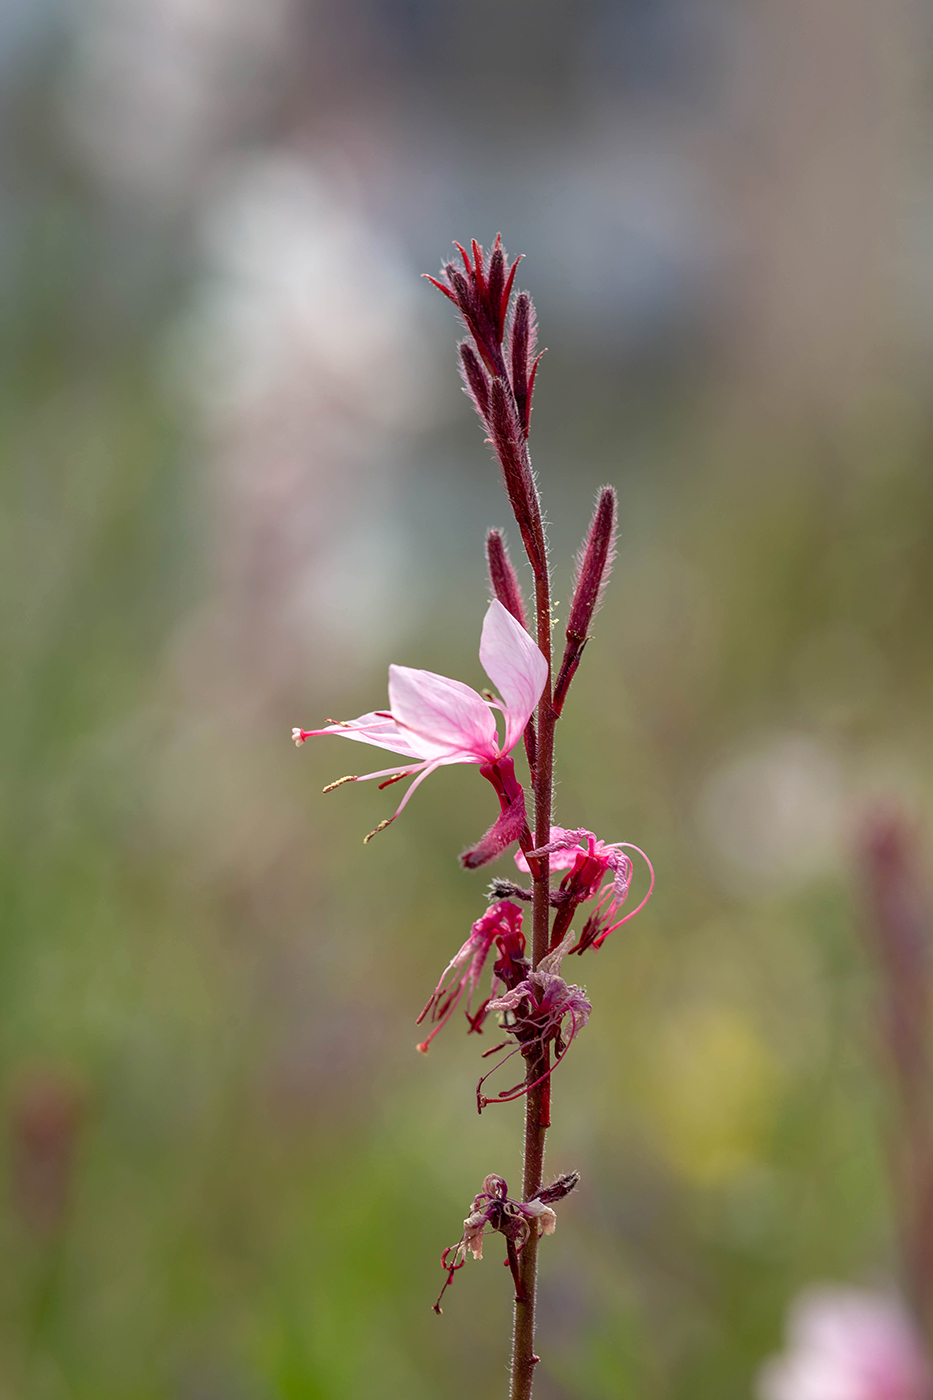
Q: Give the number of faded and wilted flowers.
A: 4